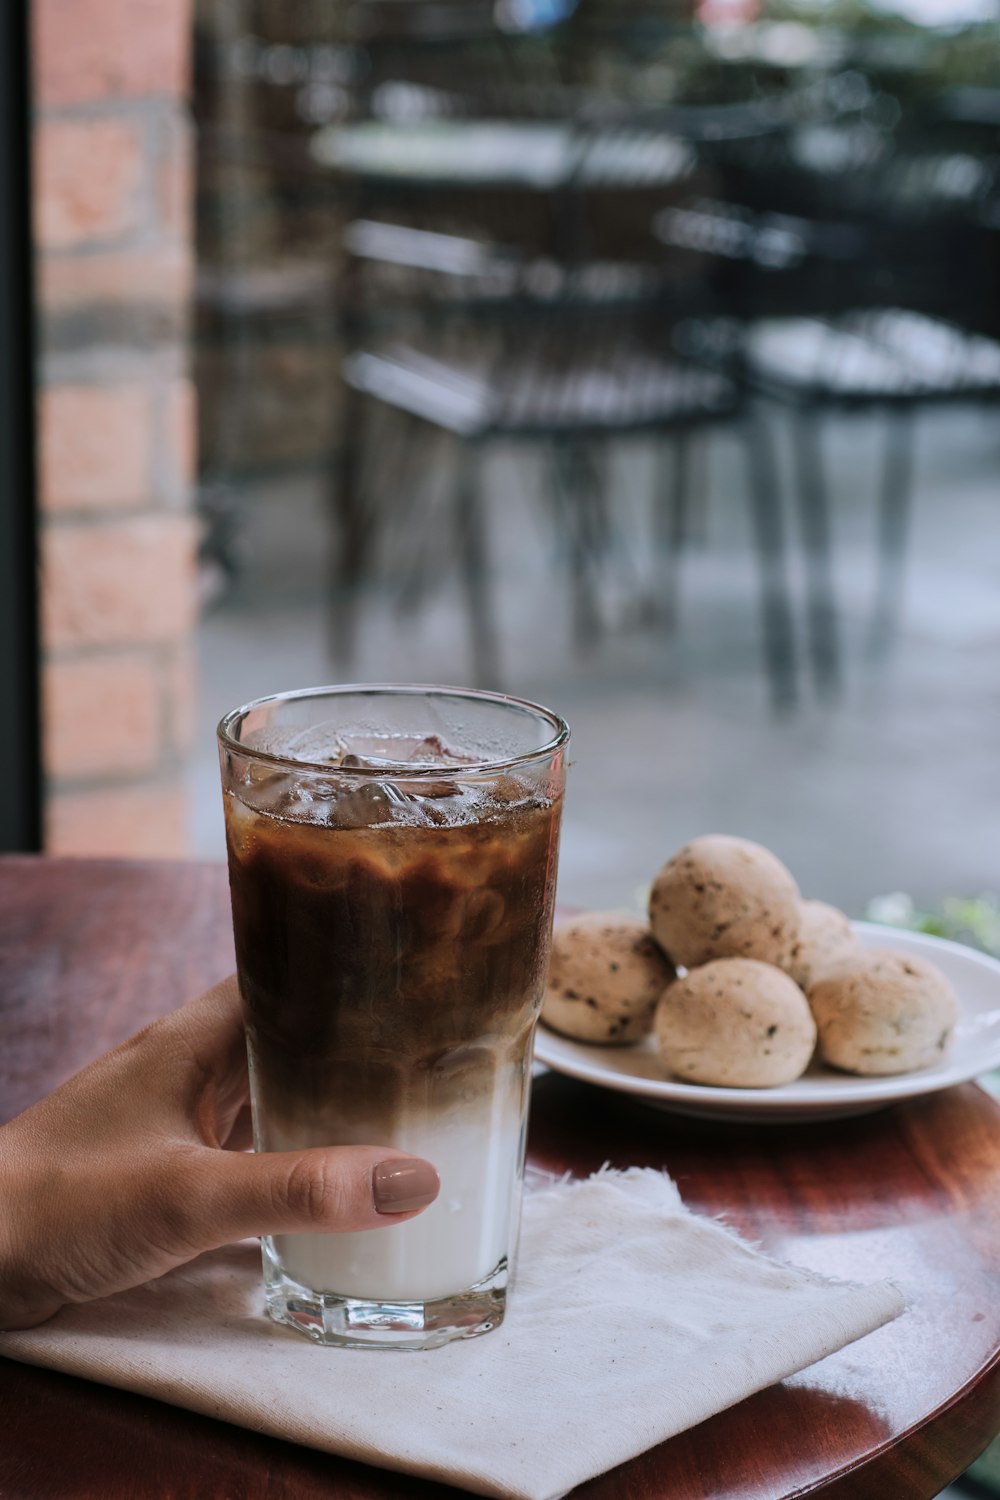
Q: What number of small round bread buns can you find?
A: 5